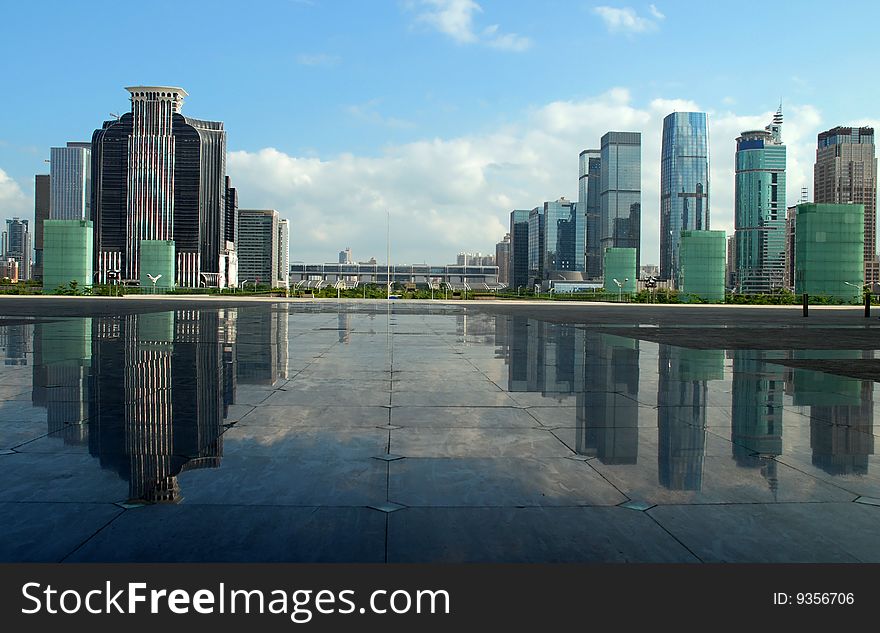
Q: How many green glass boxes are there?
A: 5